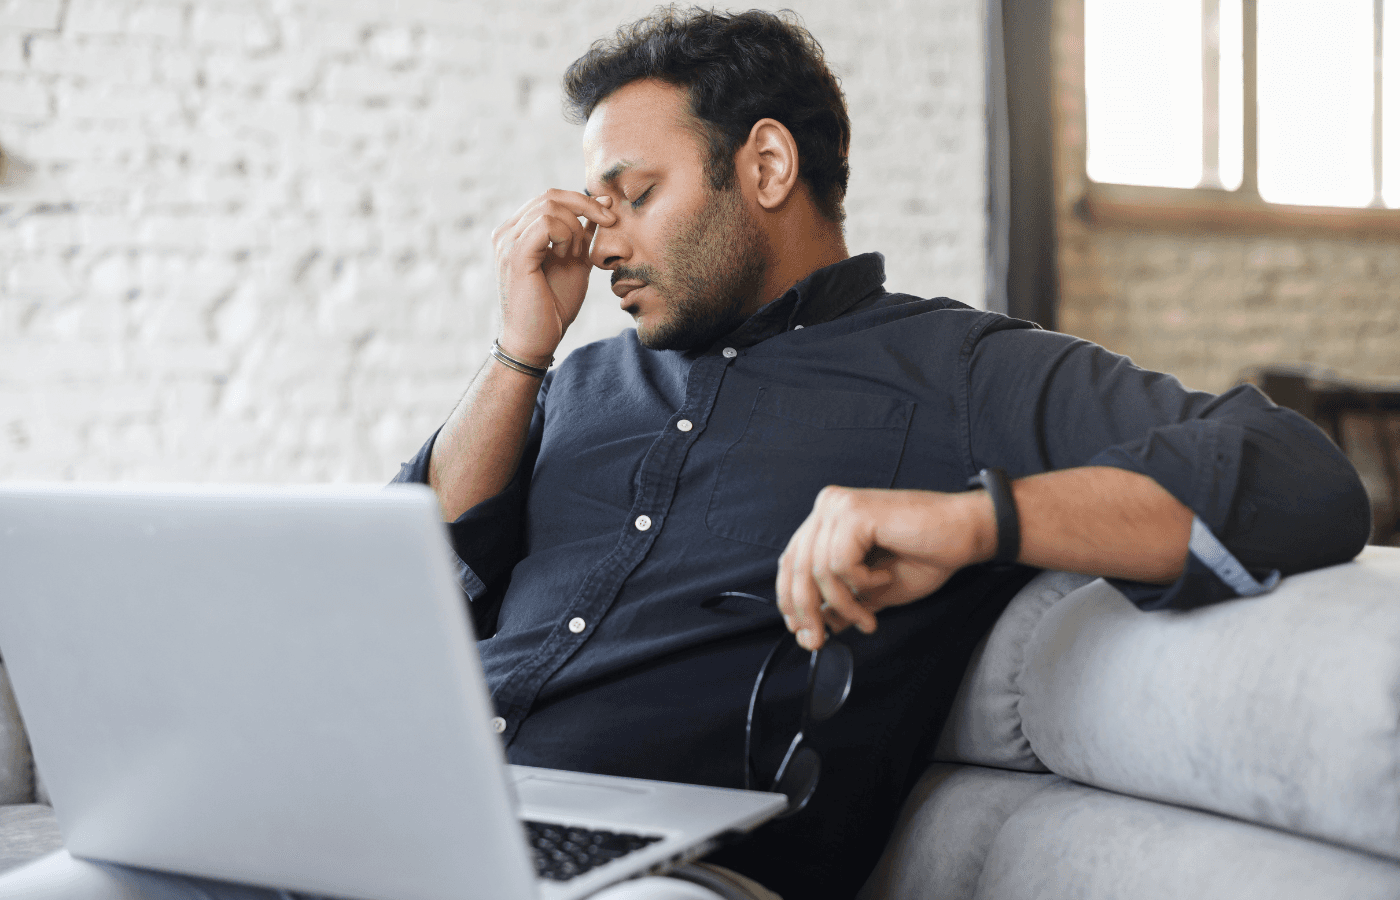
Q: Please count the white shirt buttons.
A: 6